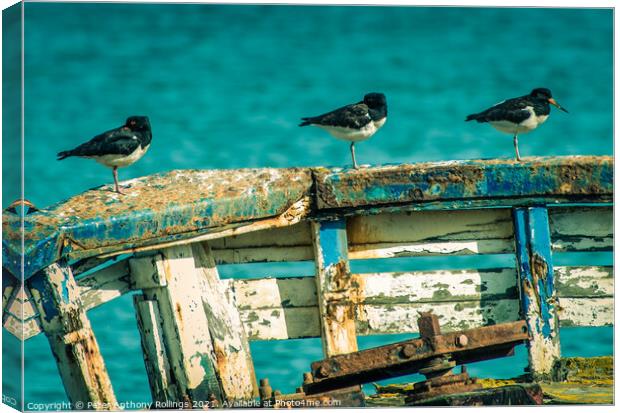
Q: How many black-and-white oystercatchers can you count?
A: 3